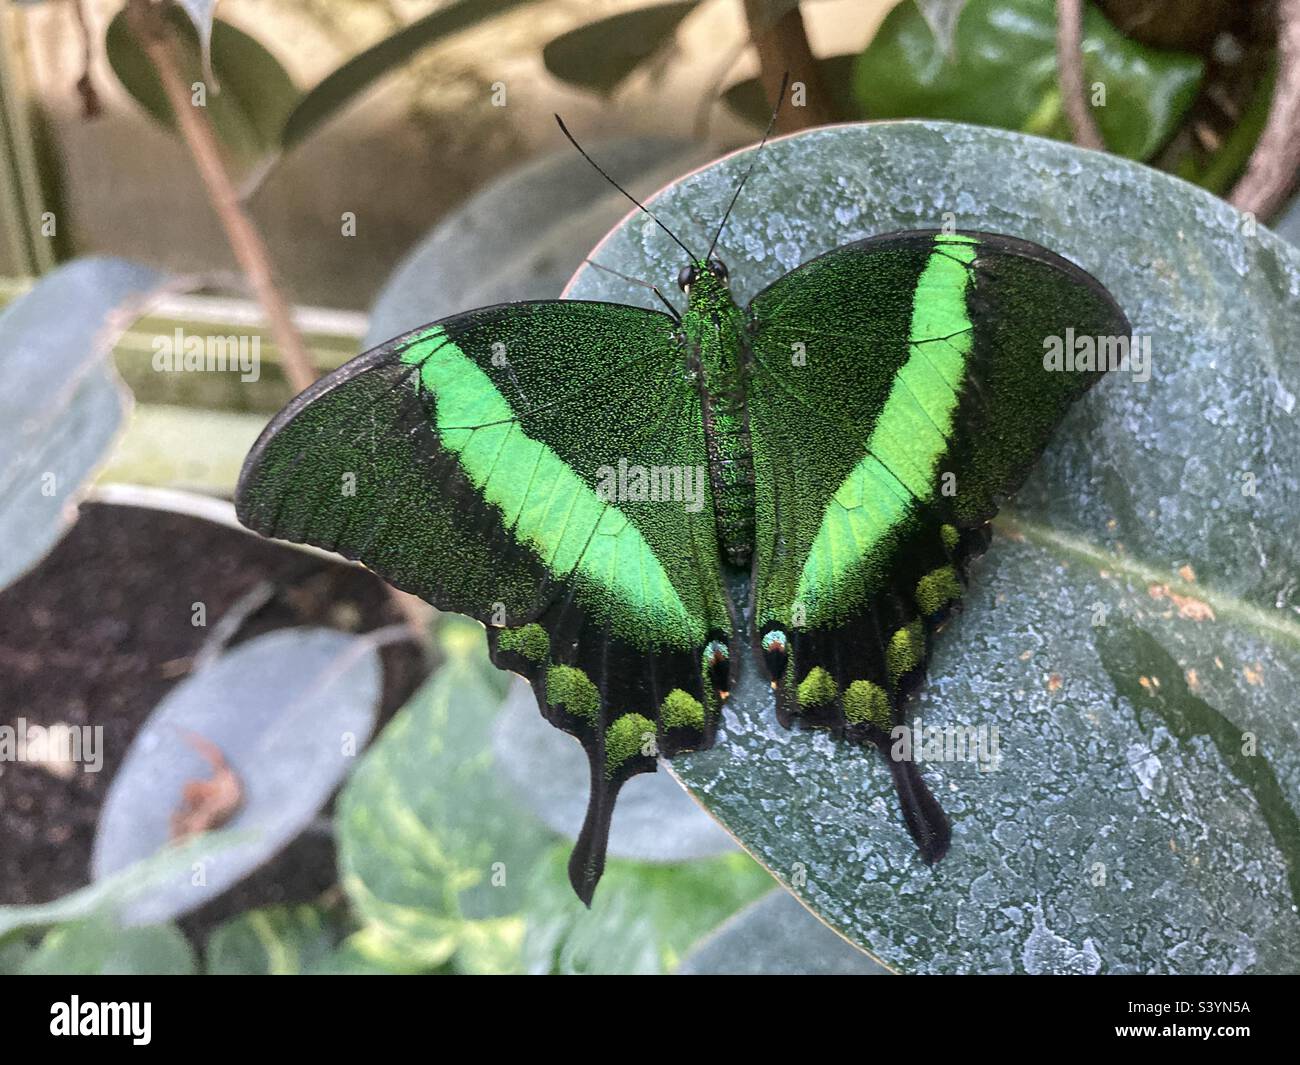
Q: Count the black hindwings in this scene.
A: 2